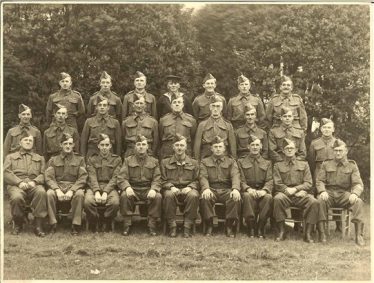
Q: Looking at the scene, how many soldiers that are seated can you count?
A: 9